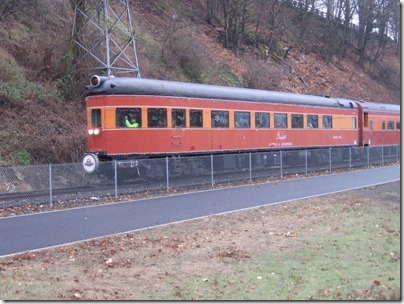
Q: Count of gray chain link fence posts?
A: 12